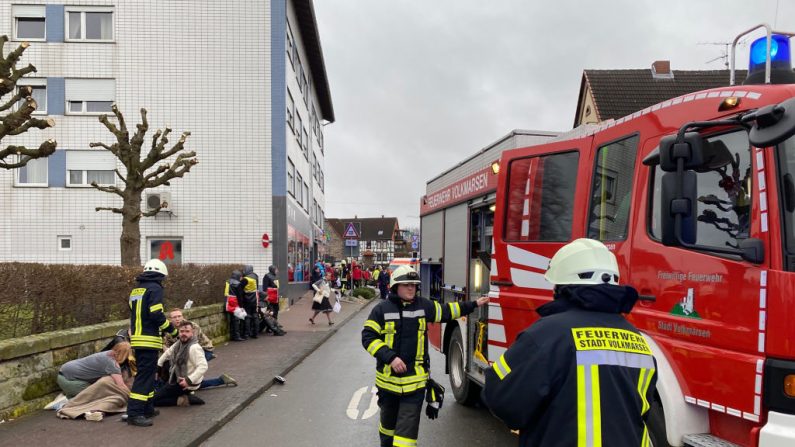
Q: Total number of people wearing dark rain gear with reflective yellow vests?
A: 3